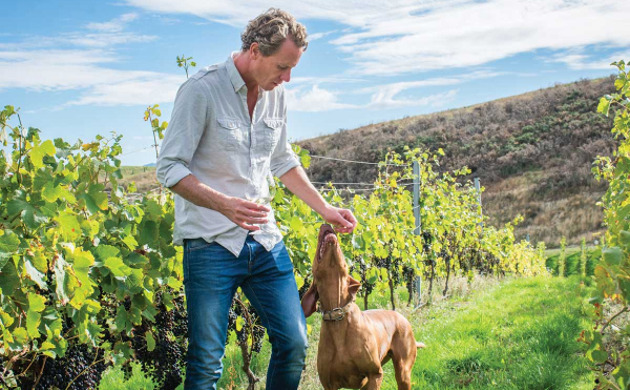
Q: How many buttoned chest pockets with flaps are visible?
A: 2